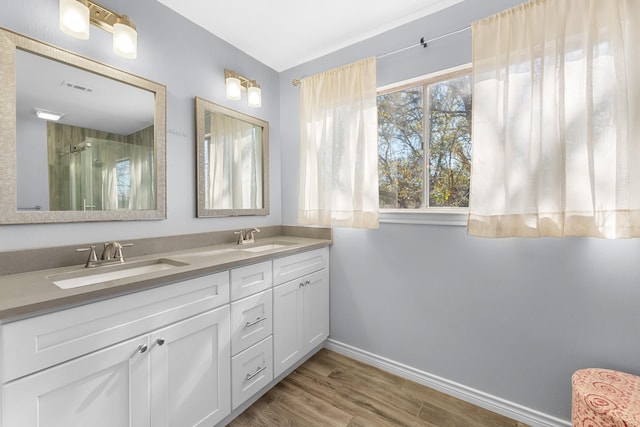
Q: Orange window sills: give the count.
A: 0